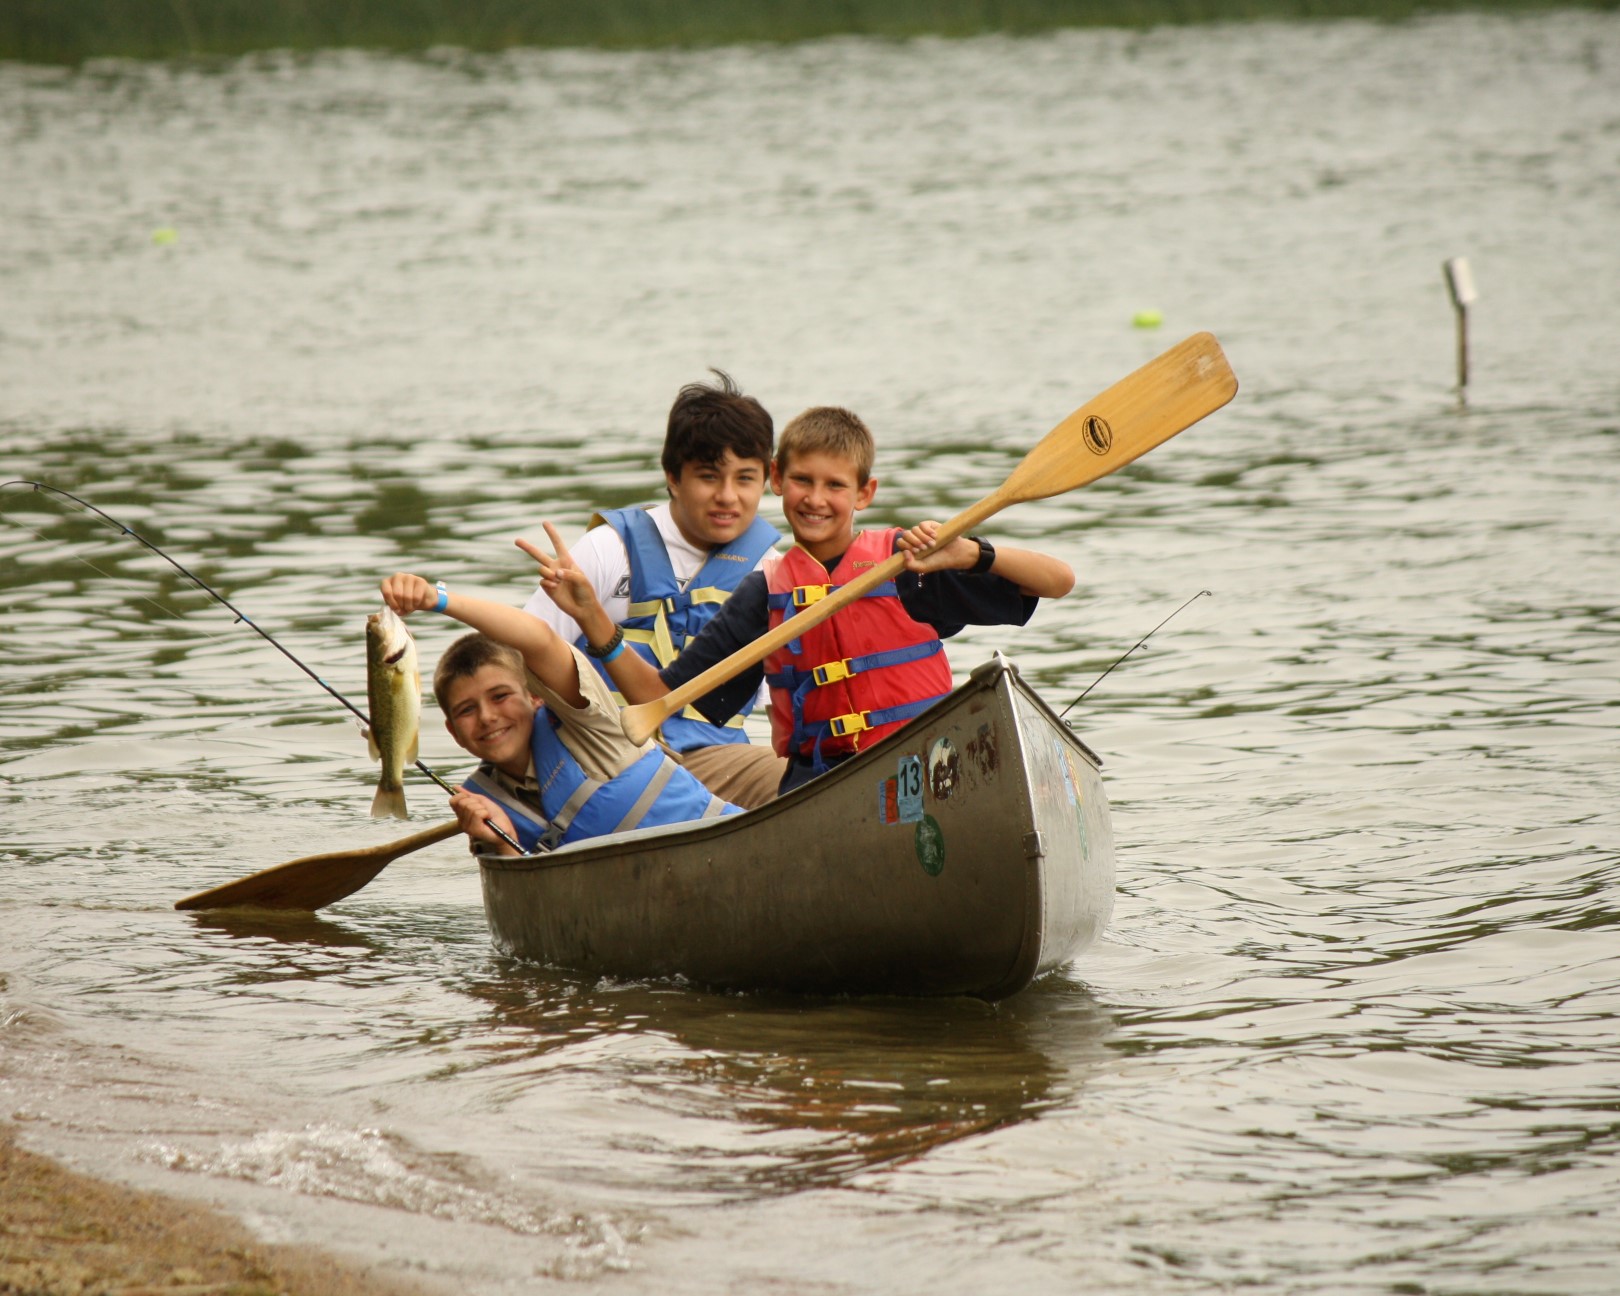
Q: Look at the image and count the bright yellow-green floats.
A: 2